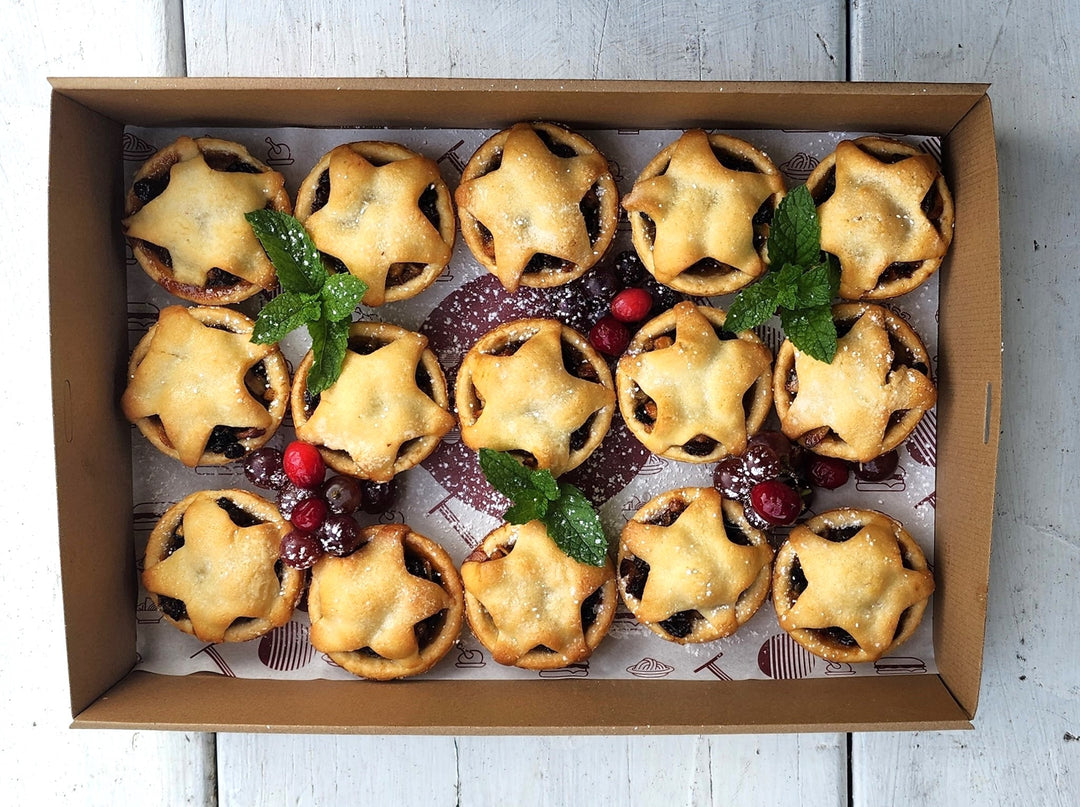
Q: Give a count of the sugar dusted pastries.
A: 15